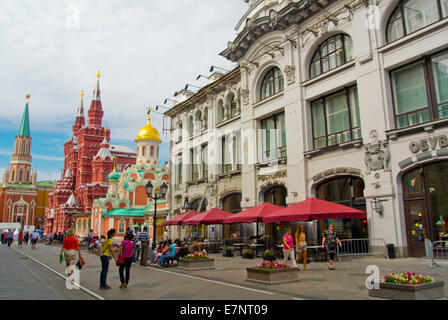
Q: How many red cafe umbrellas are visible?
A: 4